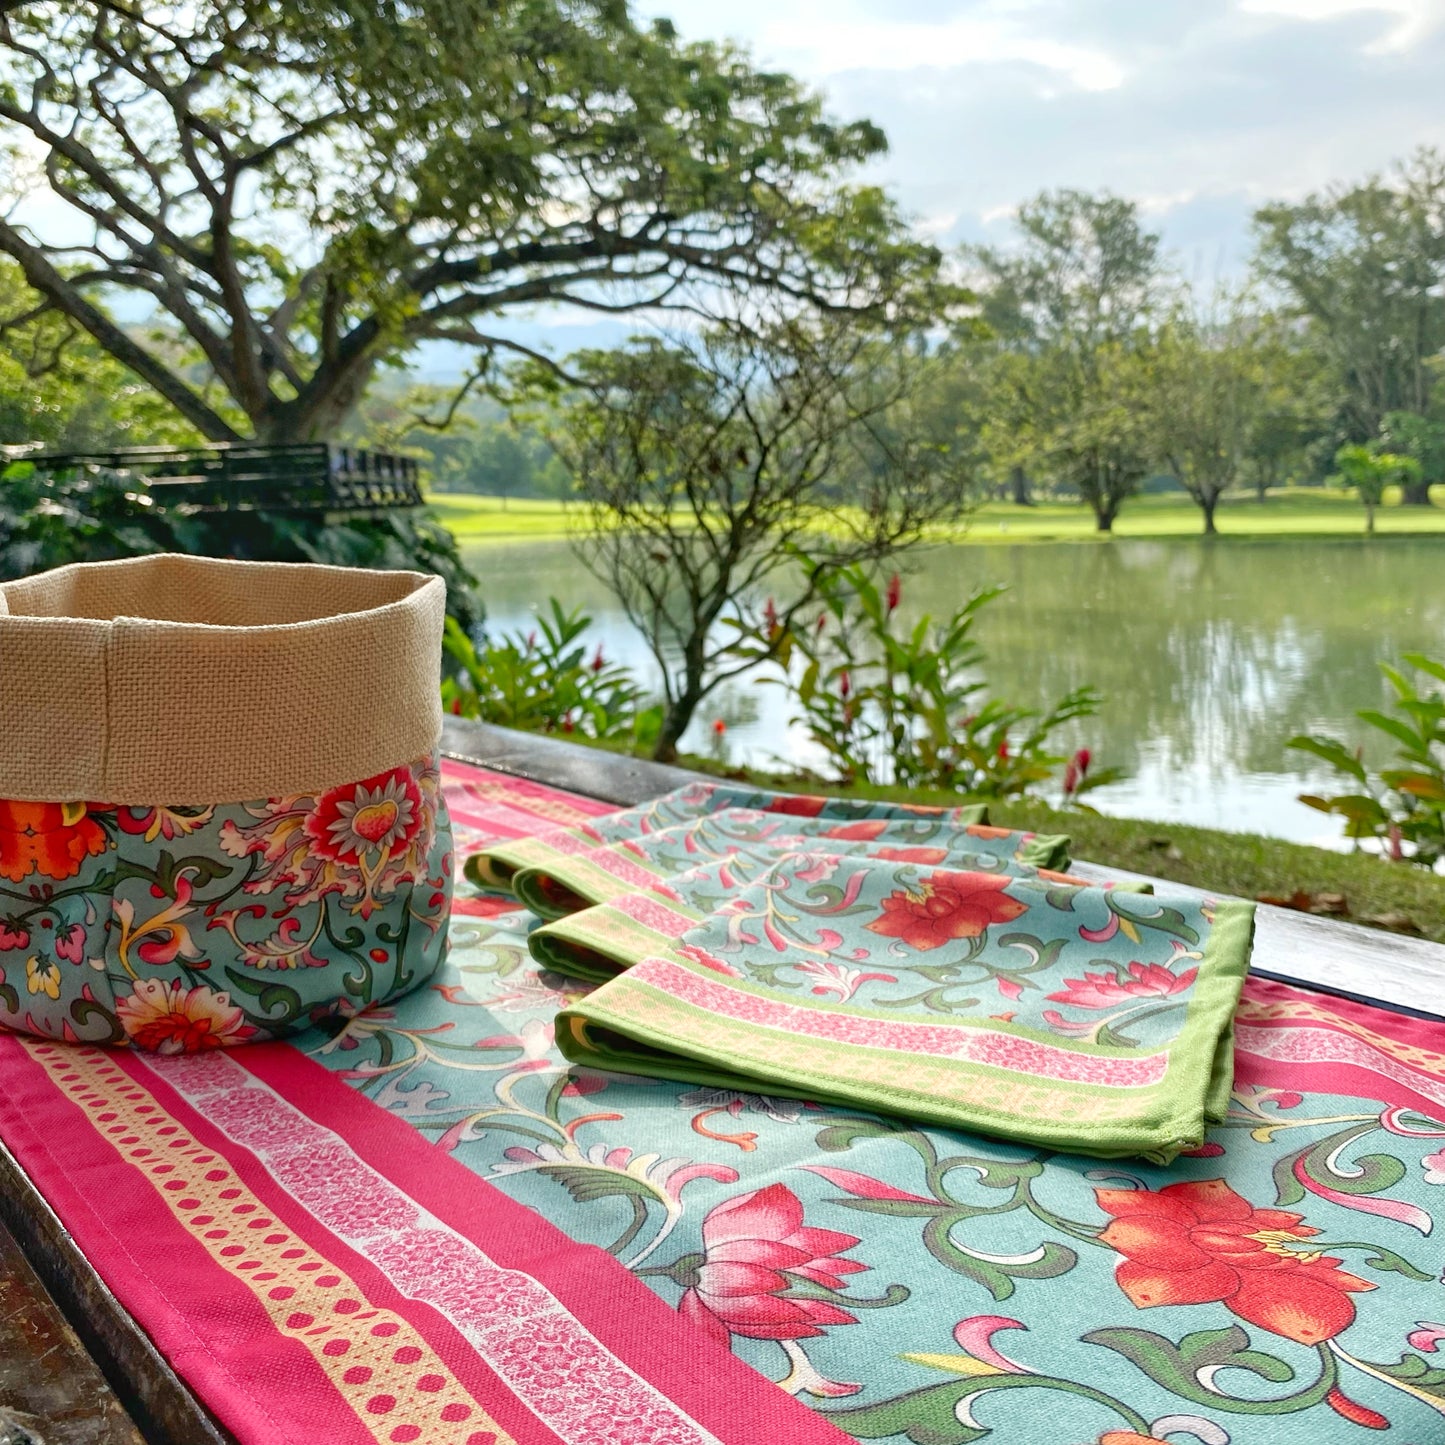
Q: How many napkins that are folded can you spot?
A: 4